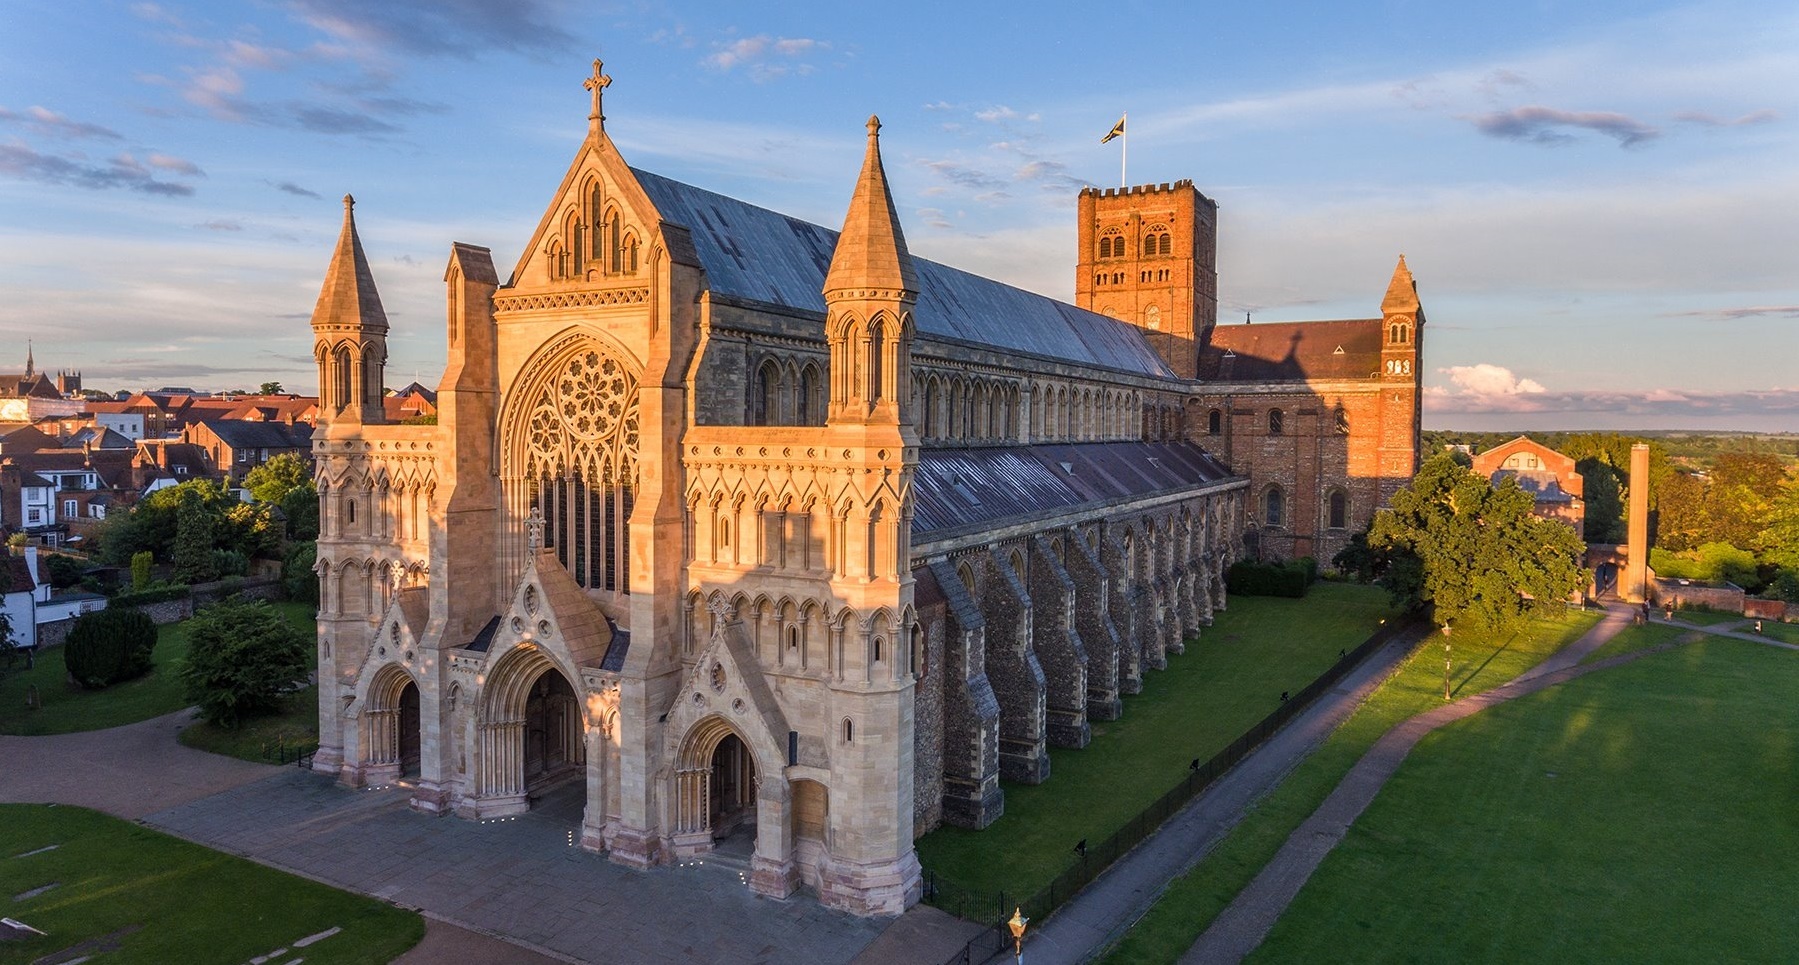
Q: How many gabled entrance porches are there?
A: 3